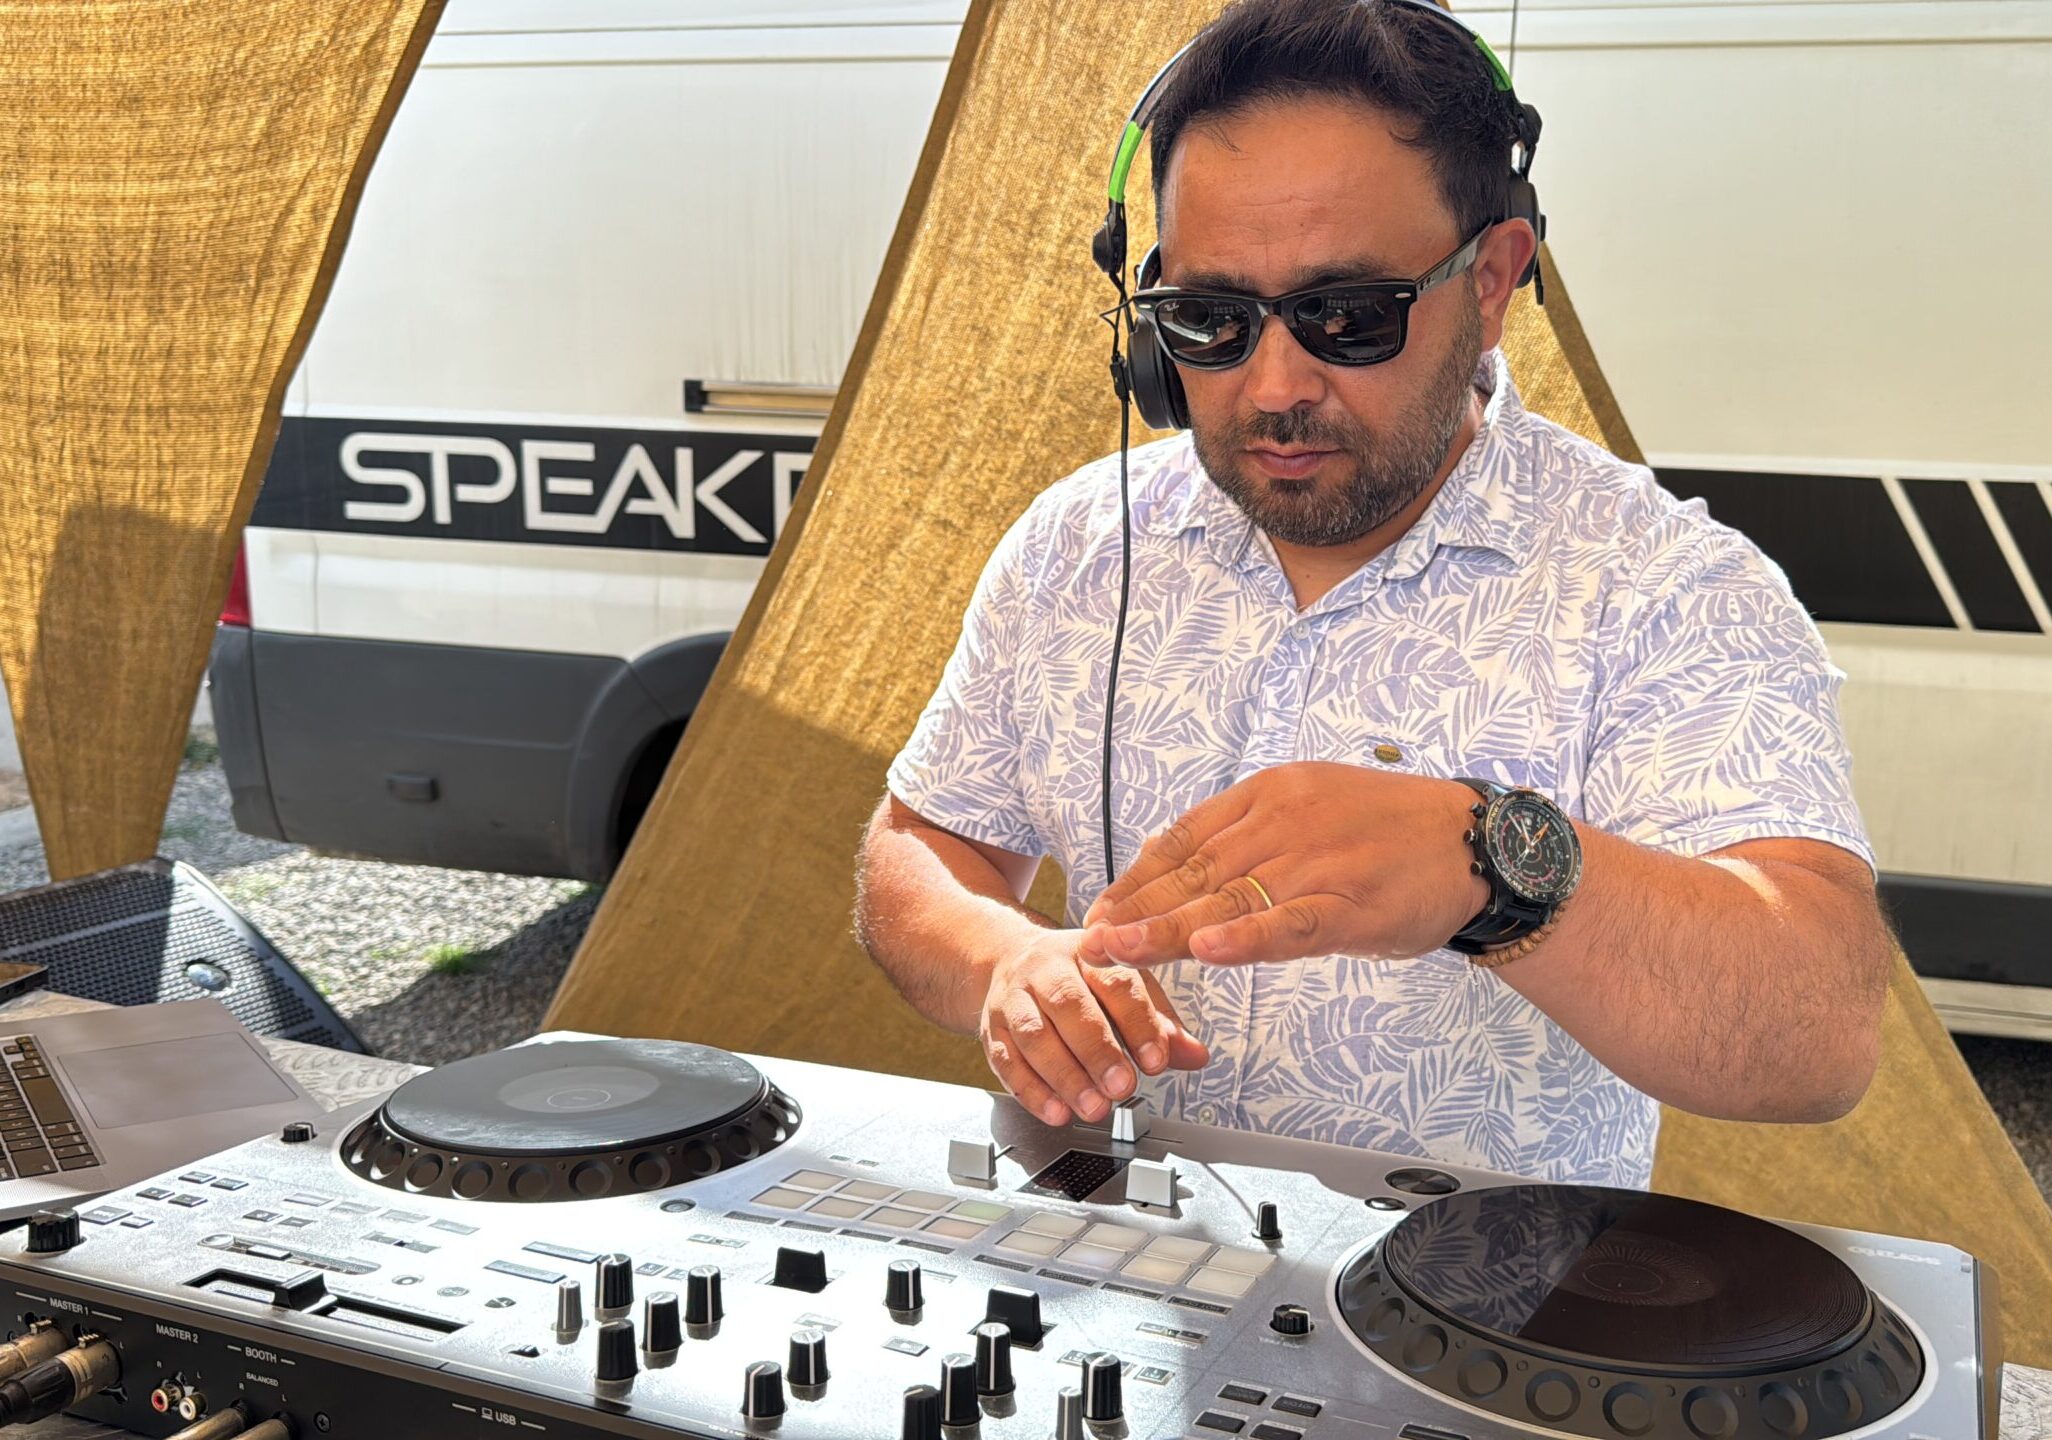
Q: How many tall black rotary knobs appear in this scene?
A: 11